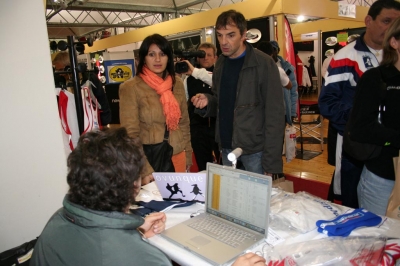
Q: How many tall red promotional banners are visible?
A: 1